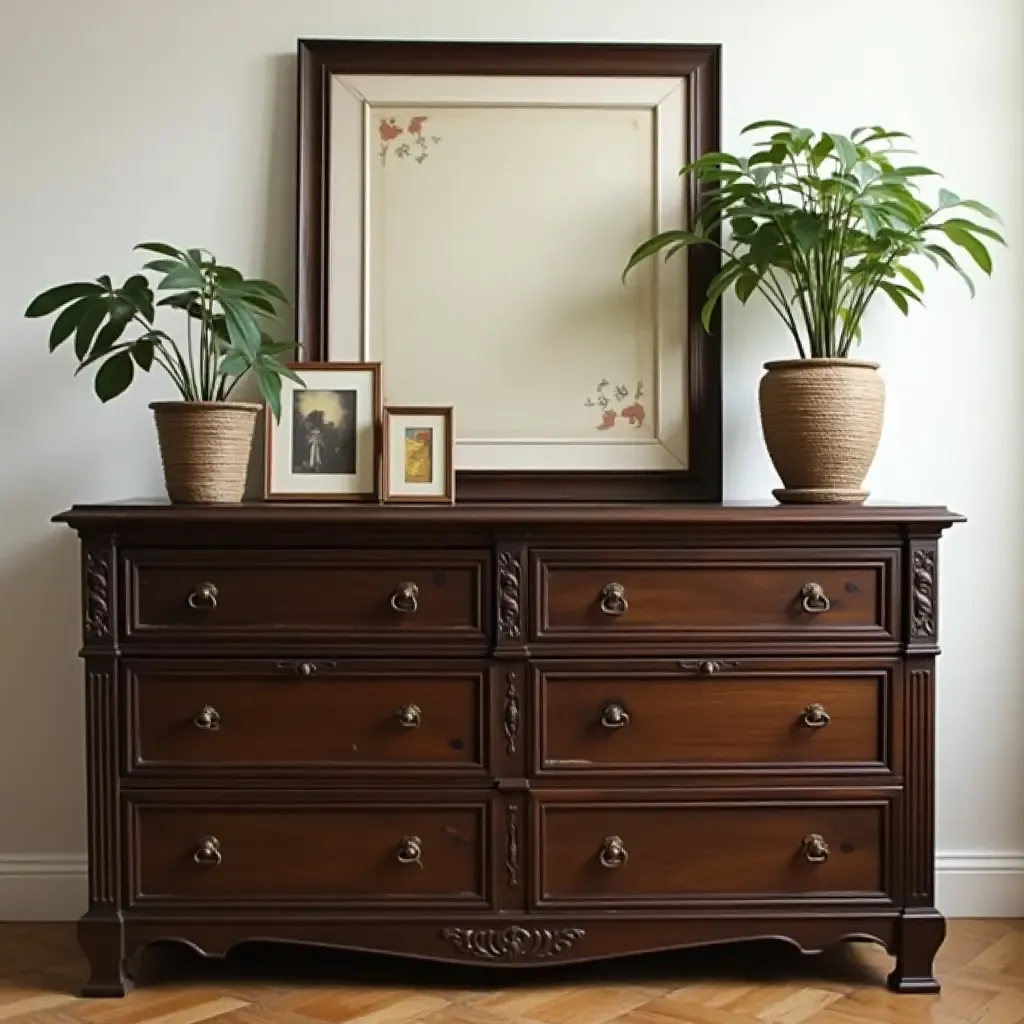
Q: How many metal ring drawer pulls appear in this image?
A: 12